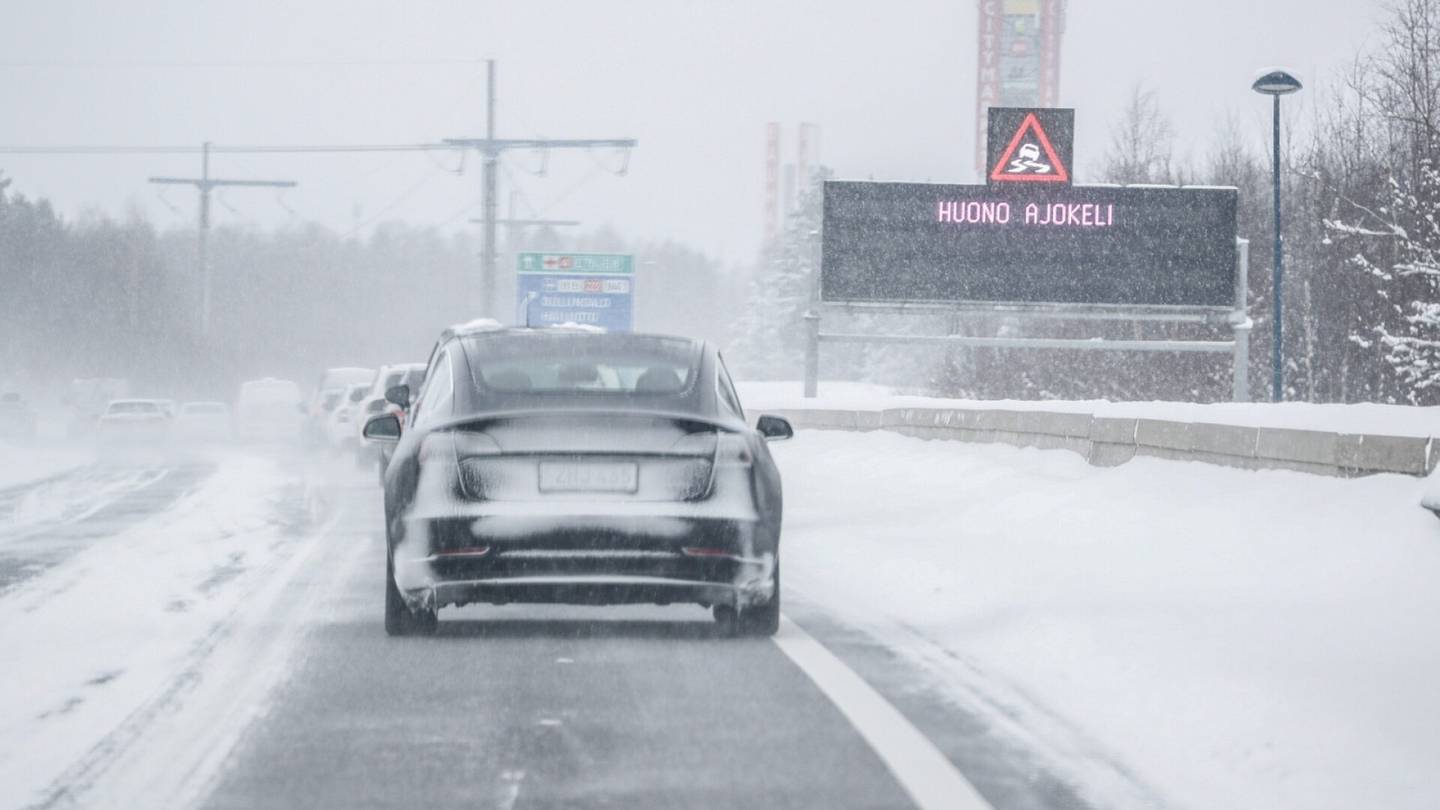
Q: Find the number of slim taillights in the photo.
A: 2